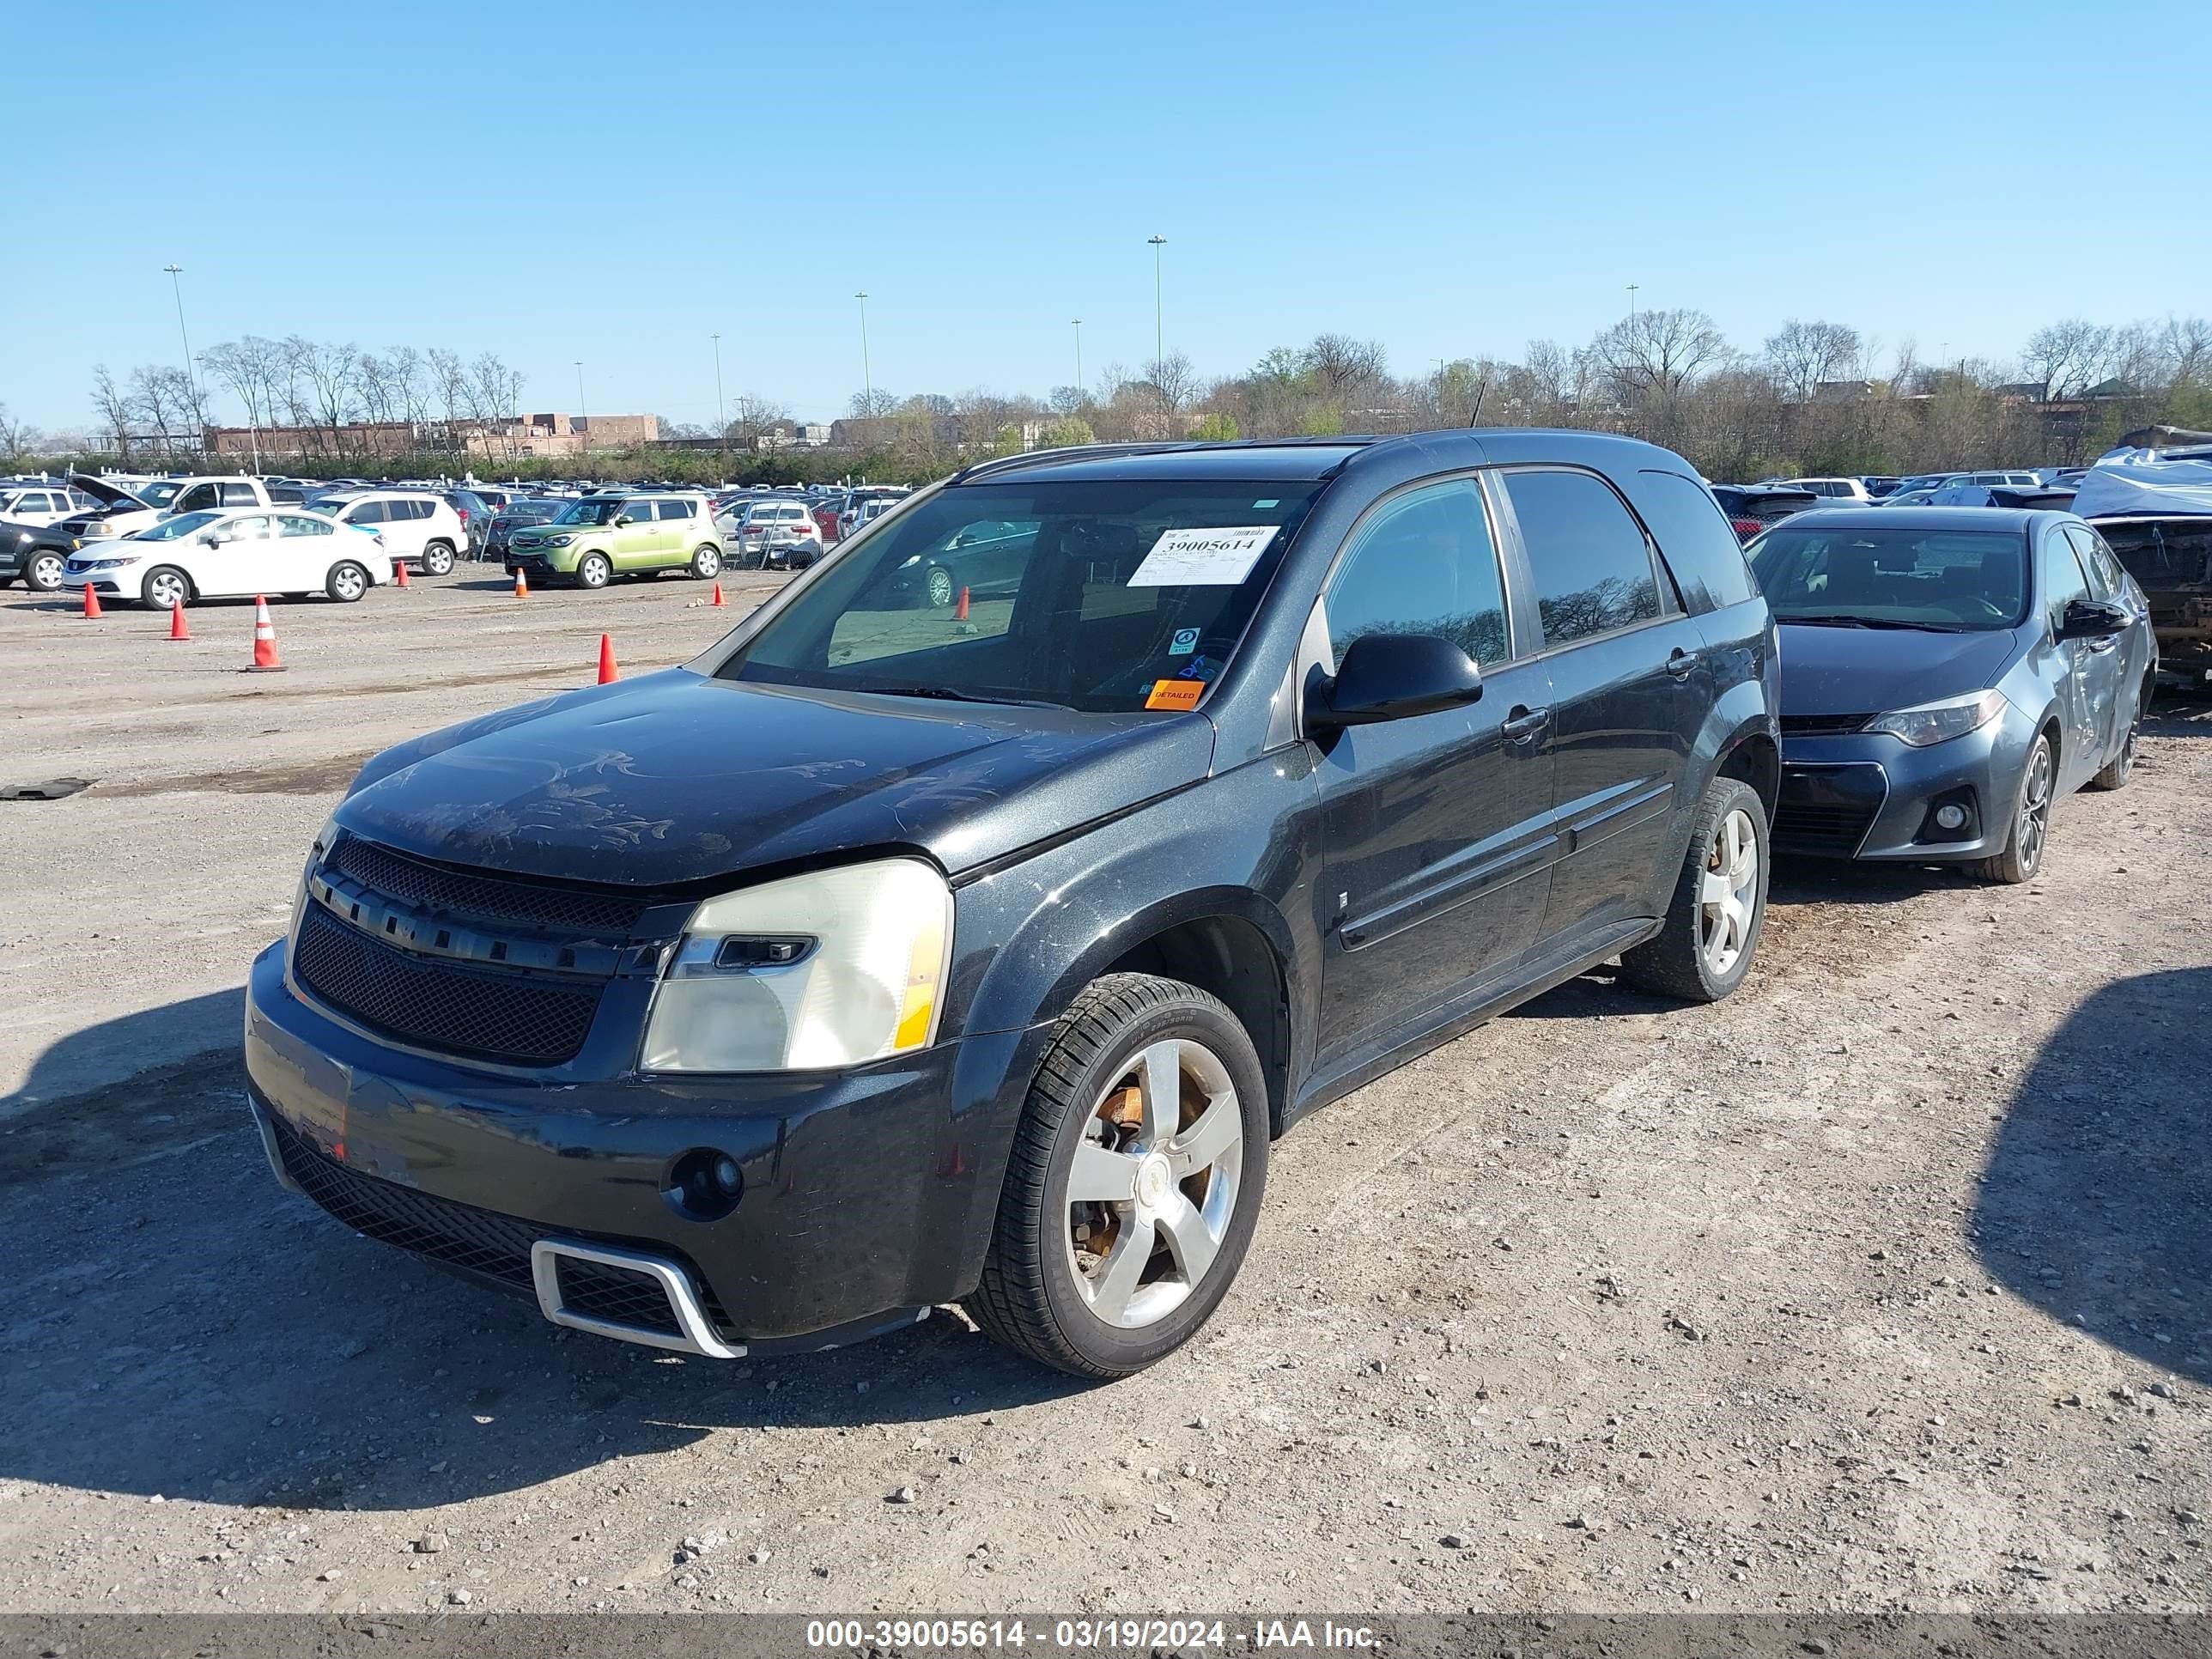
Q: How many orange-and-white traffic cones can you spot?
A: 2